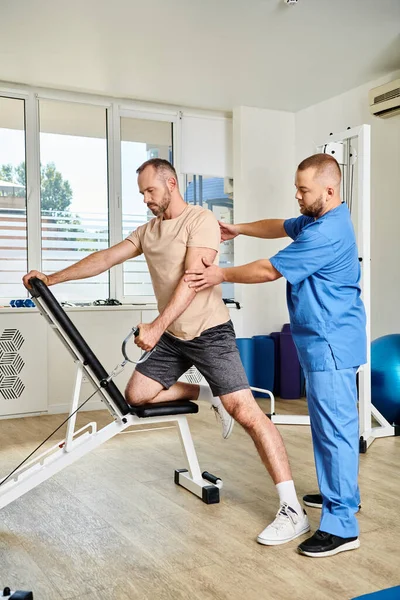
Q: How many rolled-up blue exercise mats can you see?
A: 2